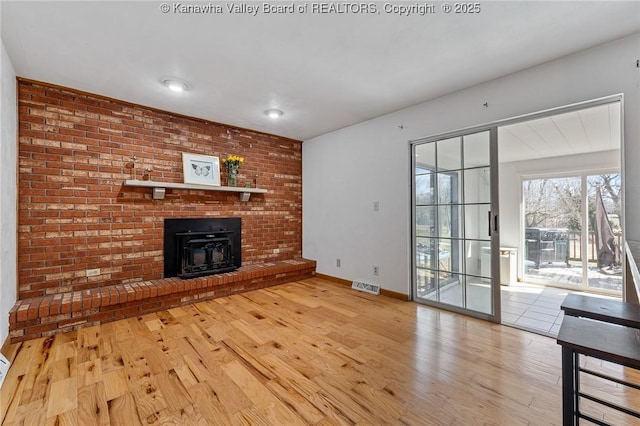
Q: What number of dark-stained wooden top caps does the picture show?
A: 2